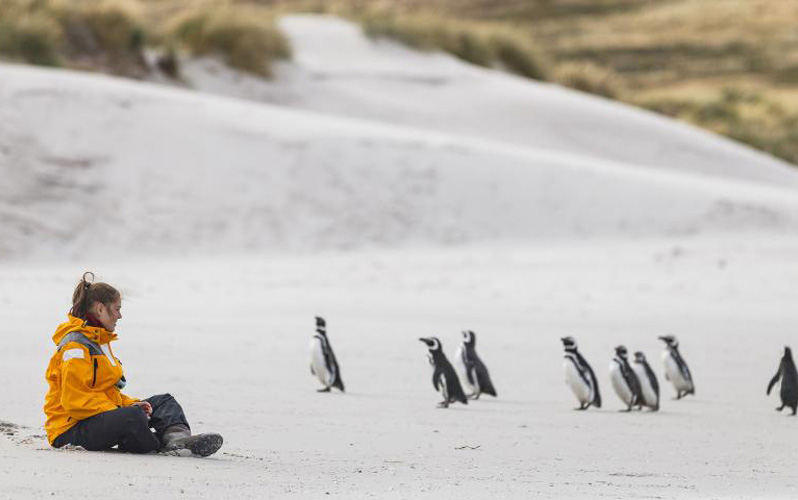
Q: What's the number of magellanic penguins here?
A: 8